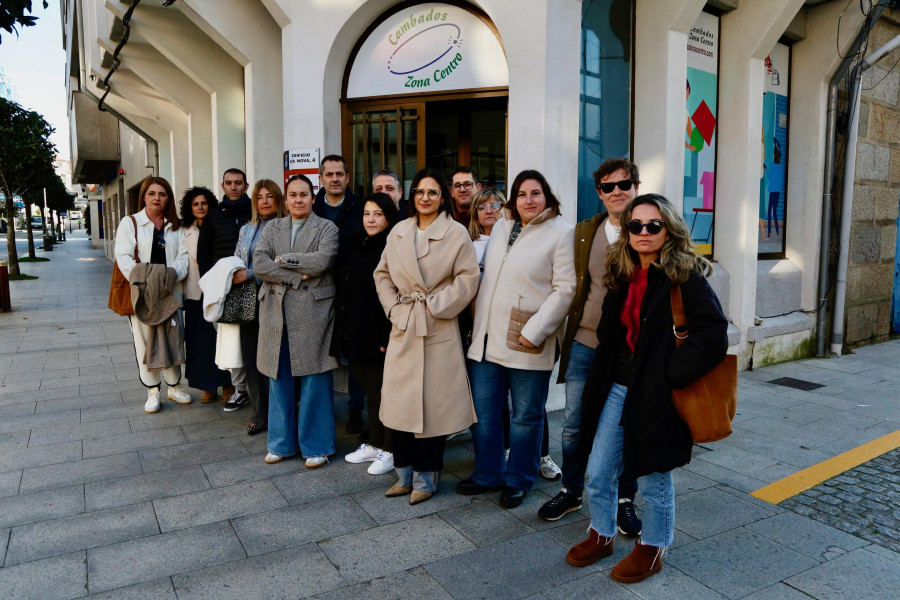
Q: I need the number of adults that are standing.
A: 14